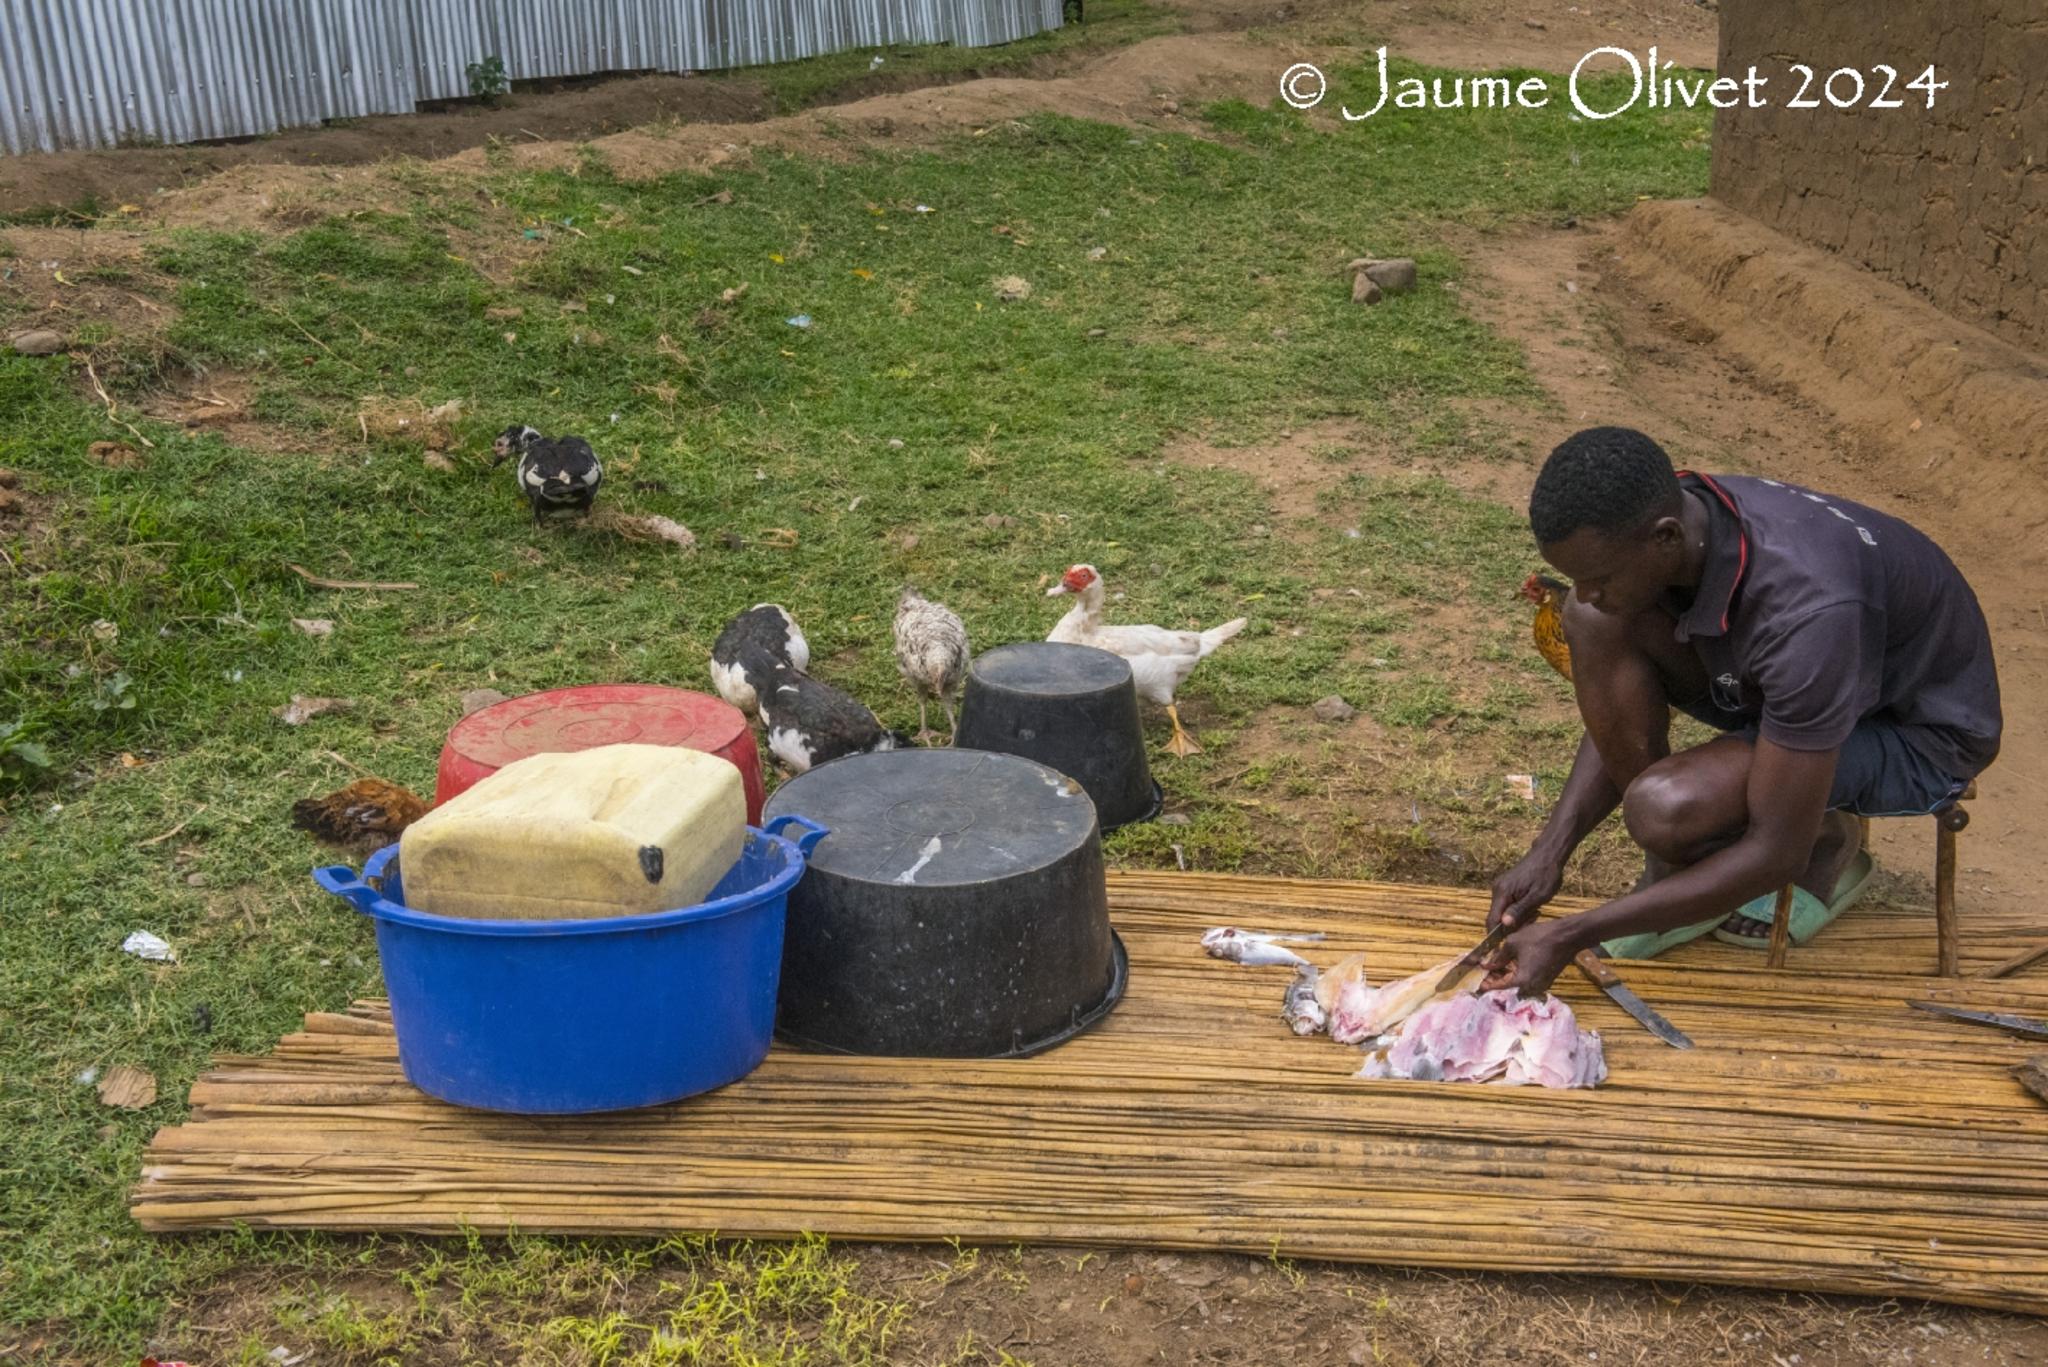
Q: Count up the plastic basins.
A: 4